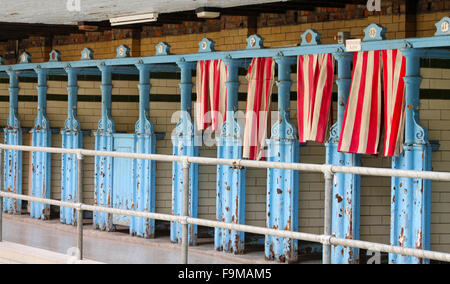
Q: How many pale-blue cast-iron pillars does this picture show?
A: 10